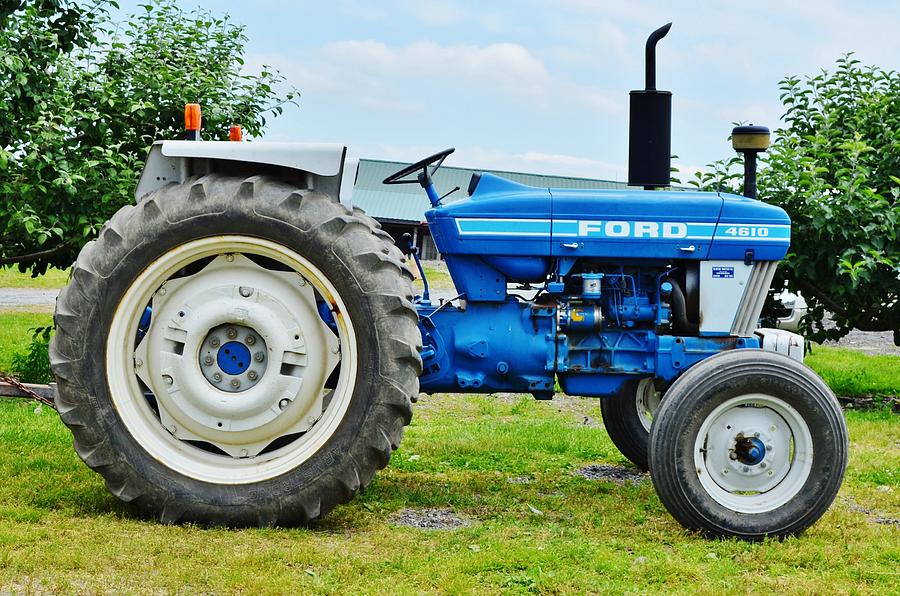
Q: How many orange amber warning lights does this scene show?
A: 2